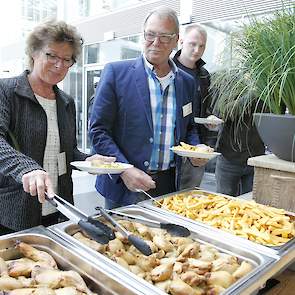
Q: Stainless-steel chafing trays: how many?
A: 3